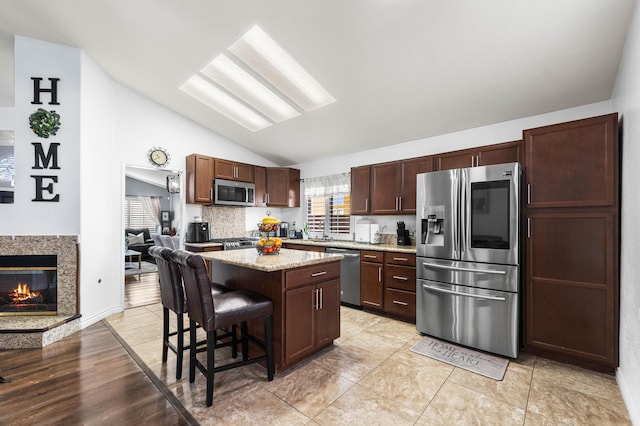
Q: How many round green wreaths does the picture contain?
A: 1